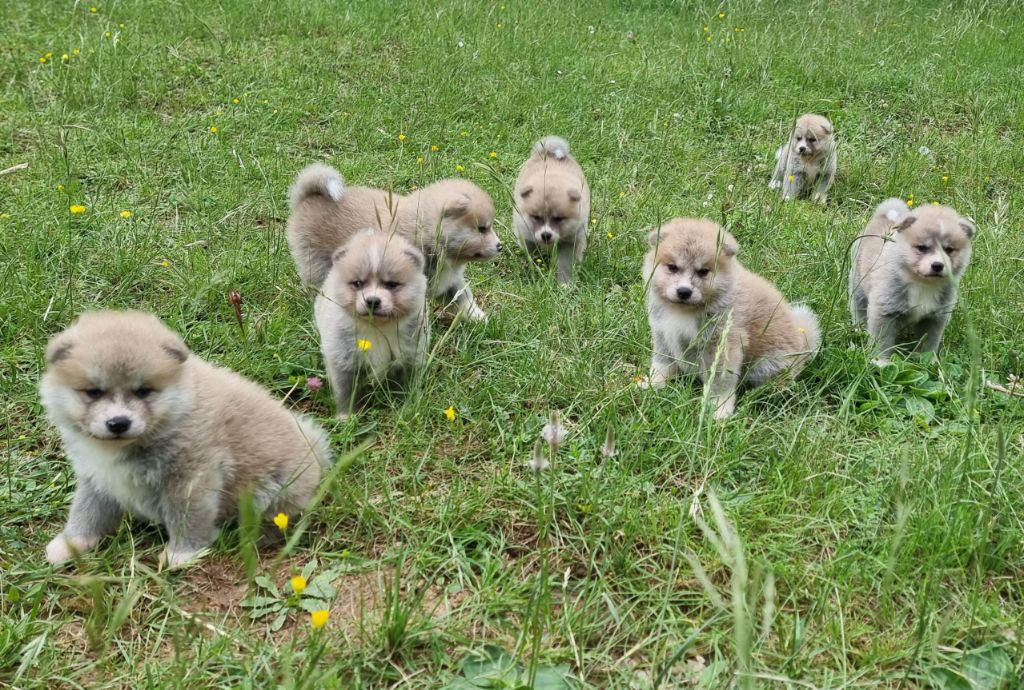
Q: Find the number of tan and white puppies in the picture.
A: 7